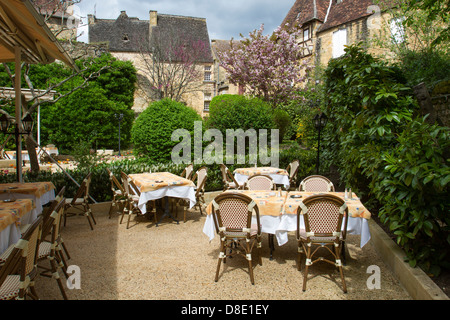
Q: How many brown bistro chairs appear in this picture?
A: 14